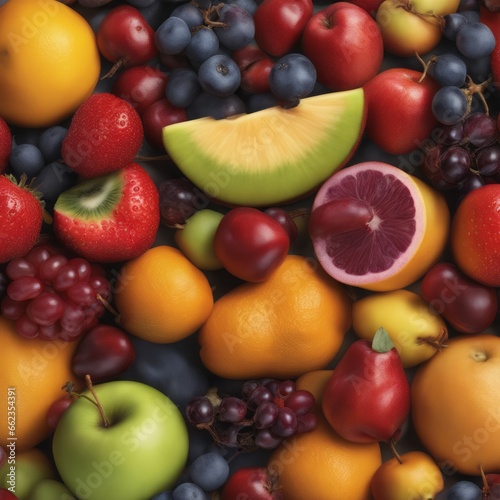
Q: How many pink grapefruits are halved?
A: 1